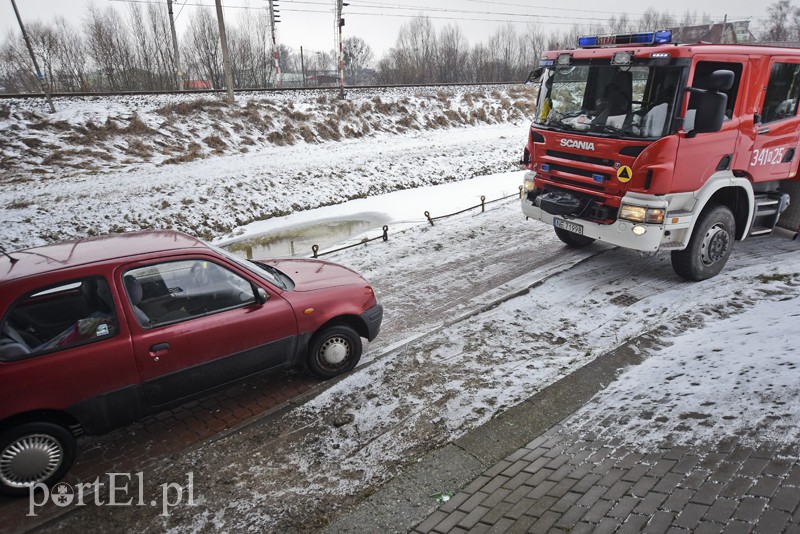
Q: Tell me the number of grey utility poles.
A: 3